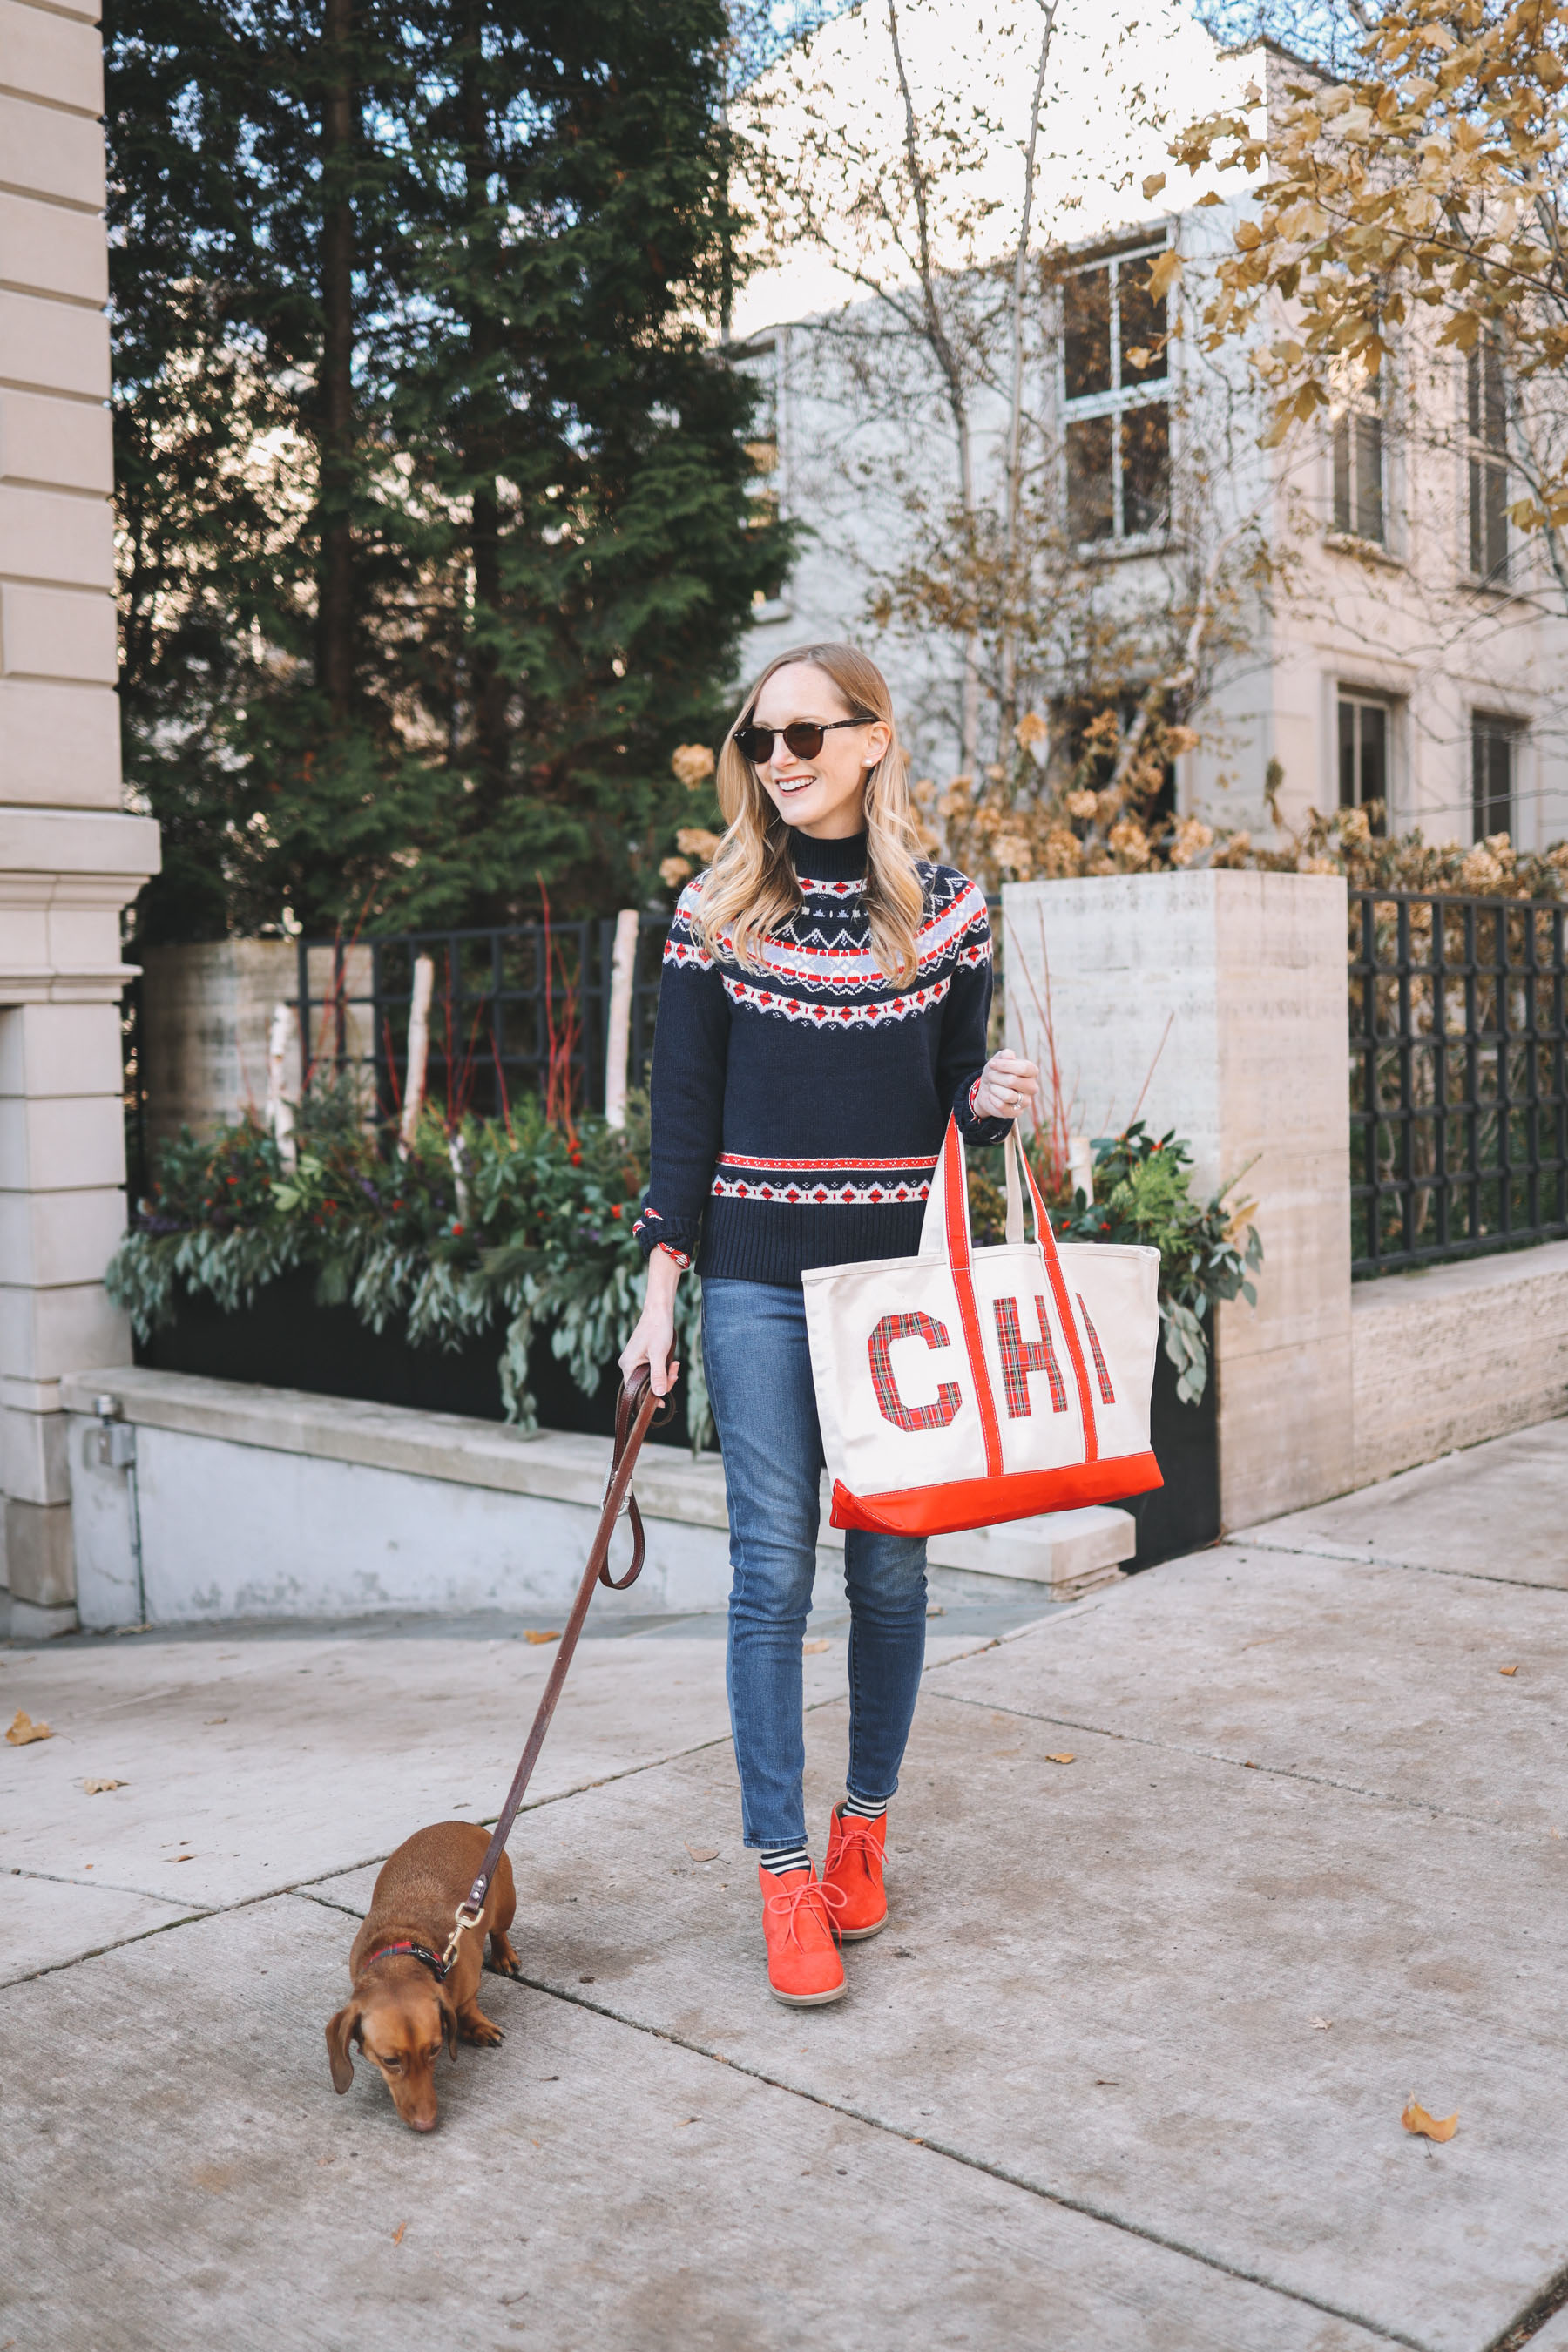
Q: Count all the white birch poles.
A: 5